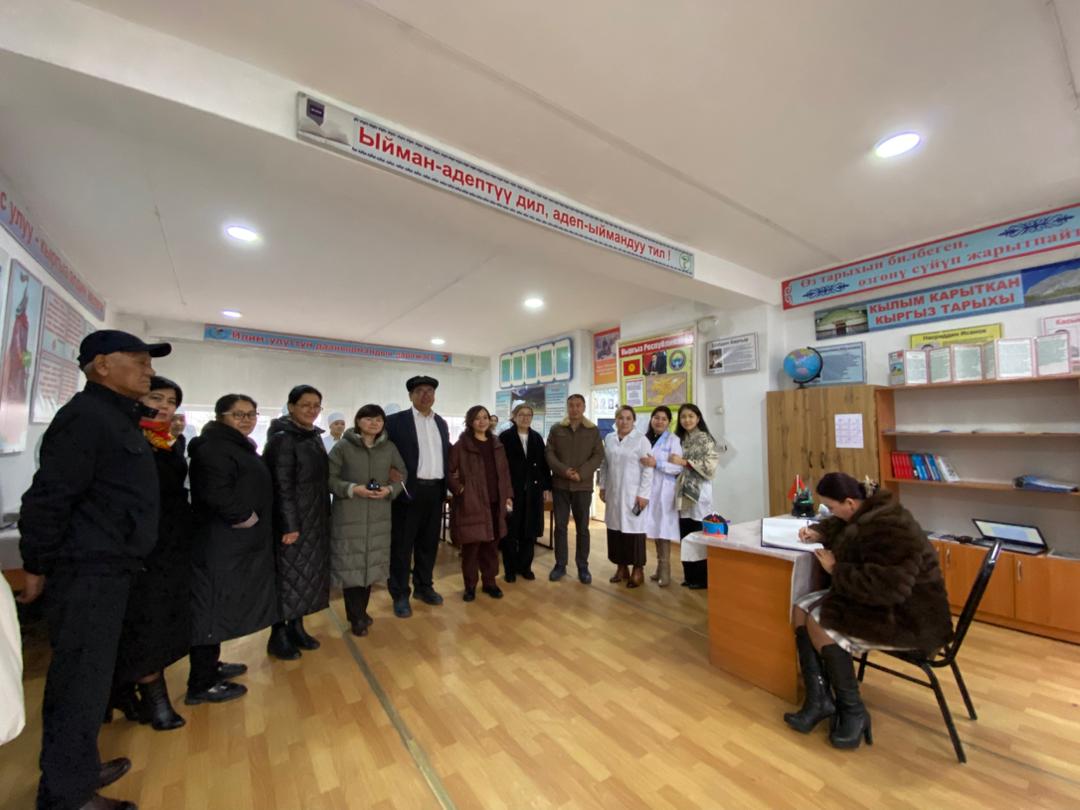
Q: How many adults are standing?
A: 12